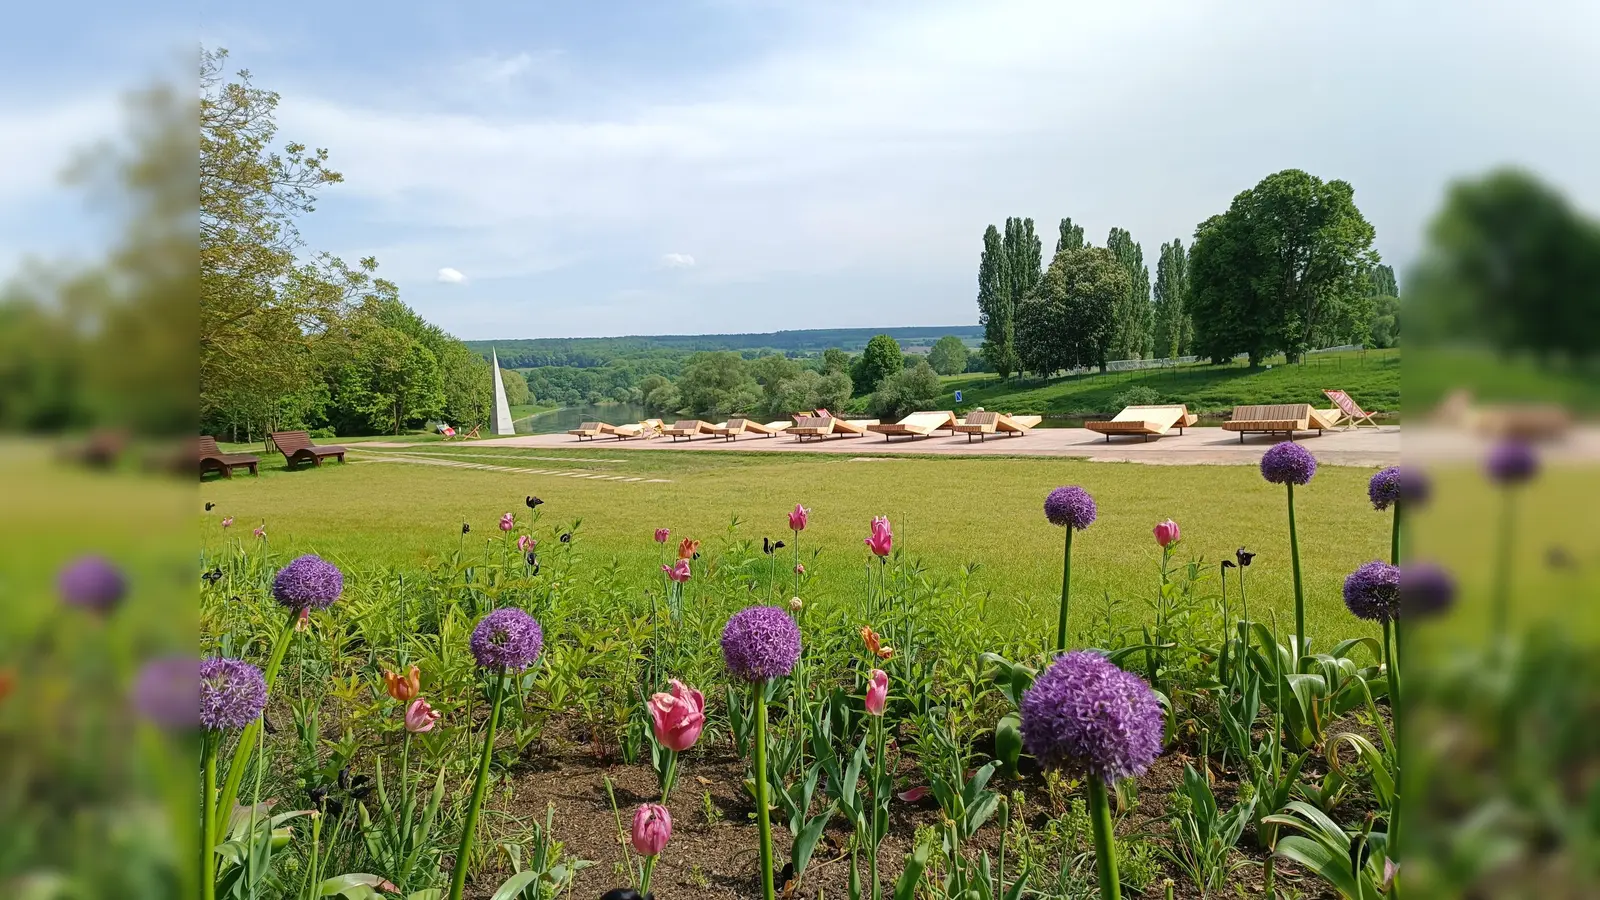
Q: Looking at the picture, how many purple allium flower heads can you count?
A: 9